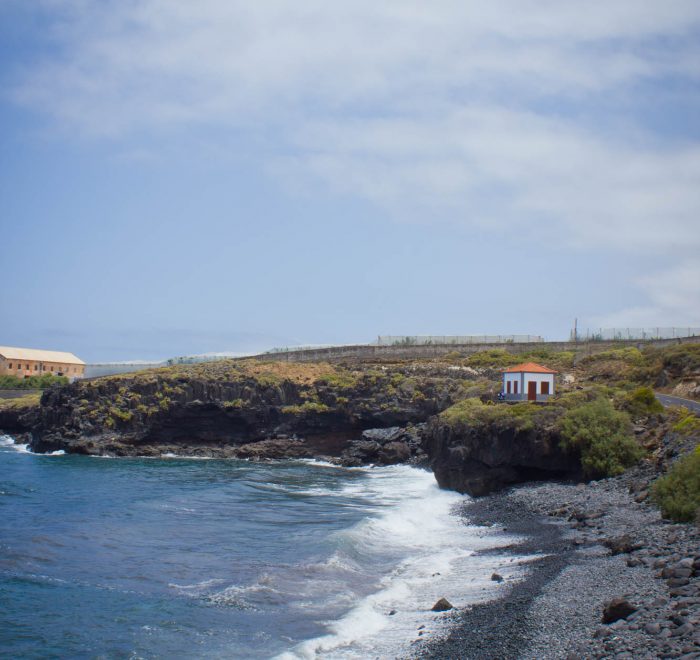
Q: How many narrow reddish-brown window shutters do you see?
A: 2